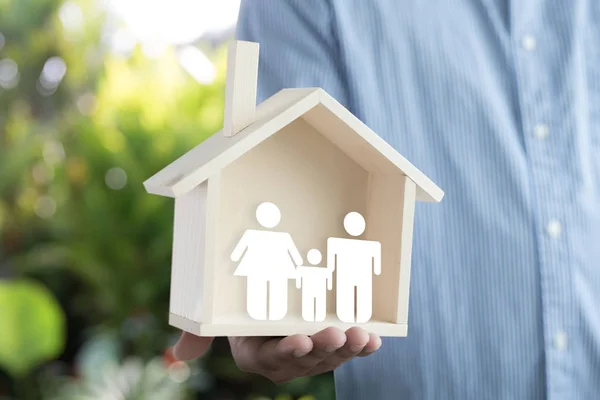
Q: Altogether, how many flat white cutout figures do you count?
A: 3